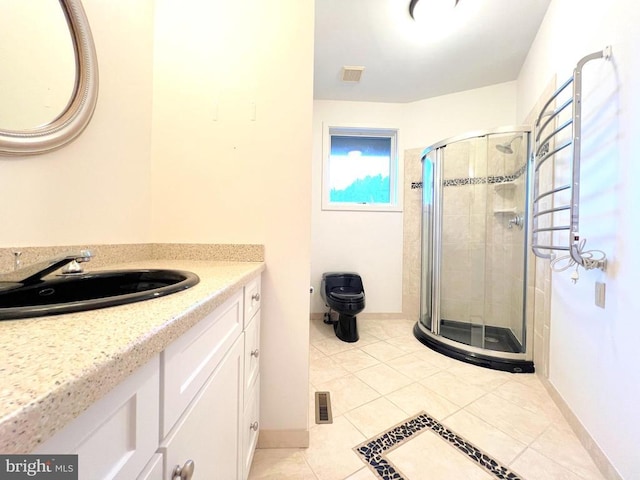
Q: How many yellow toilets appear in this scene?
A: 0